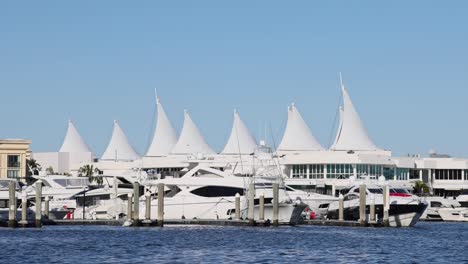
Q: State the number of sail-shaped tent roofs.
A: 7